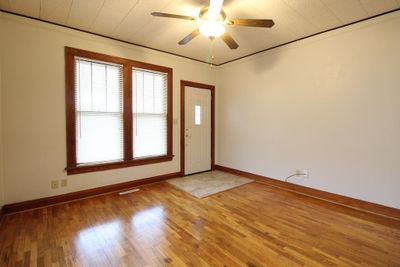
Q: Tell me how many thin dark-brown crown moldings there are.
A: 2